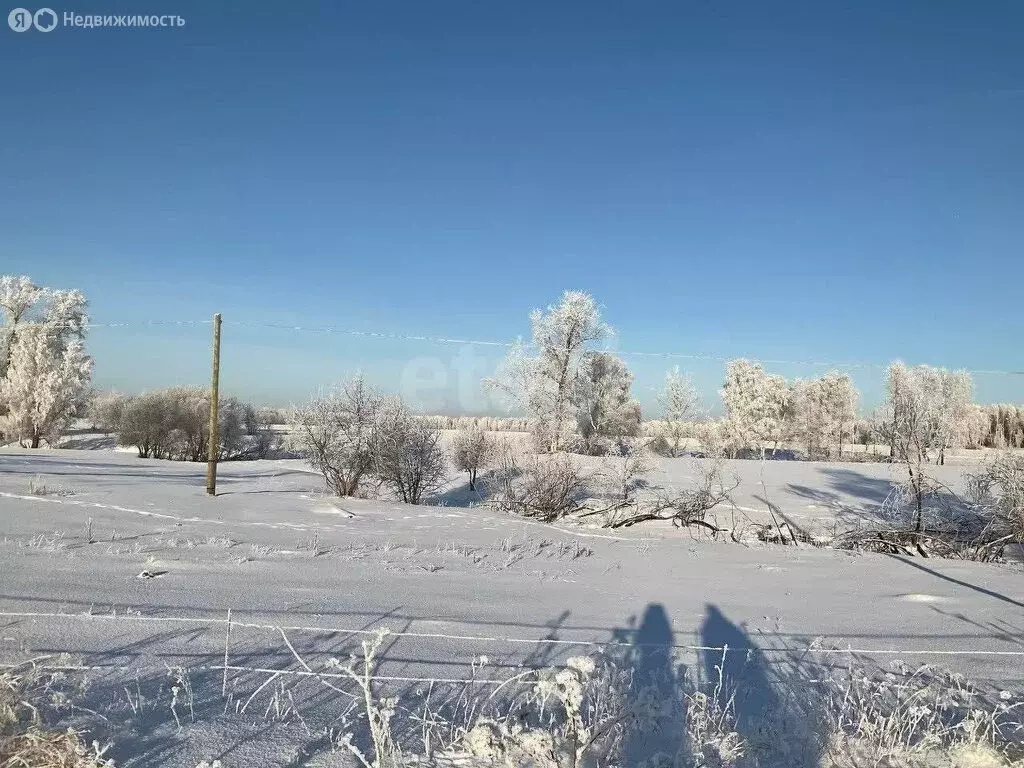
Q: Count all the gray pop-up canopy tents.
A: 0